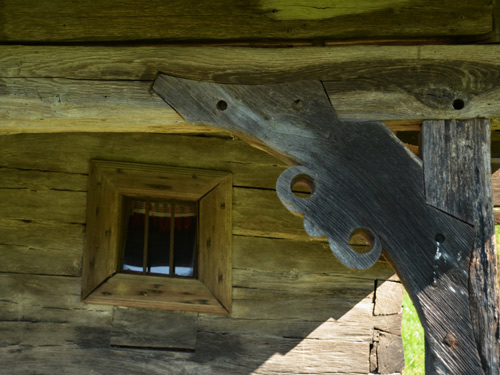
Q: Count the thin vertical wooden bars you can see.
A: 2